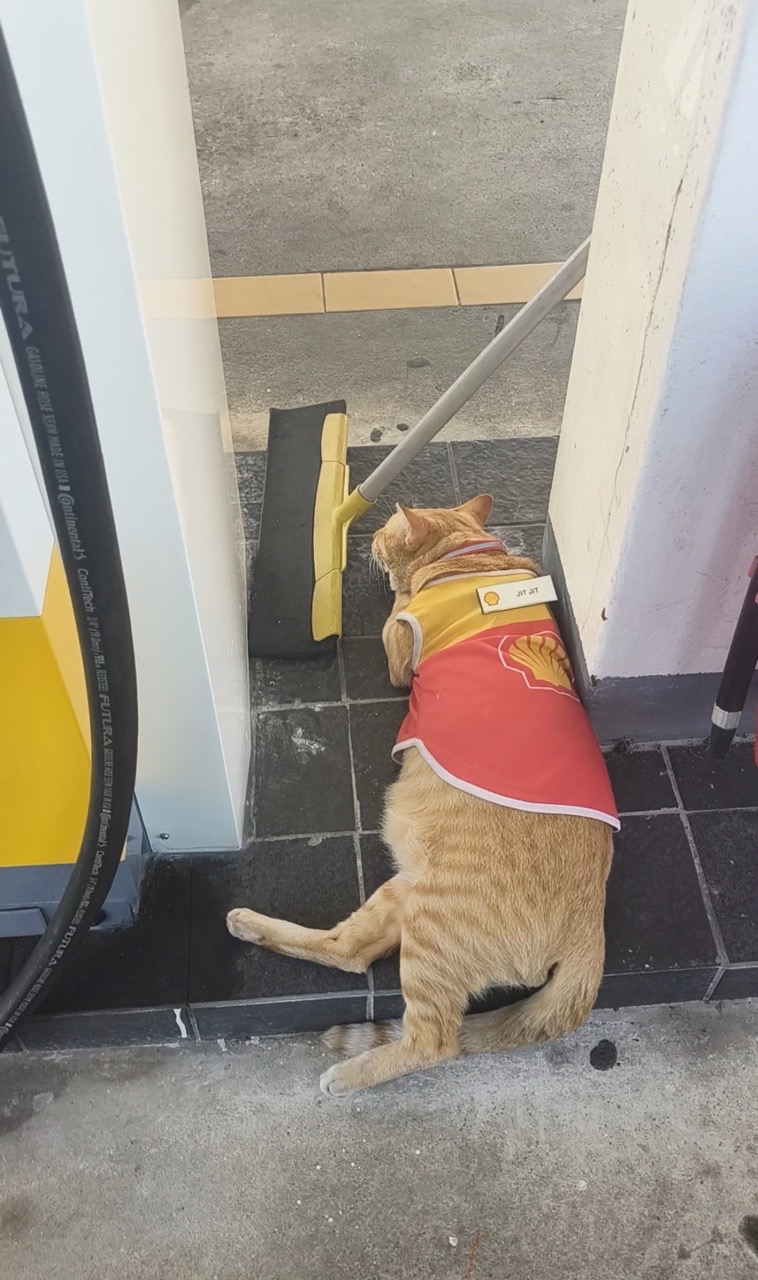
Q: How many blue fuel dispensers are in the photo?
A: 0